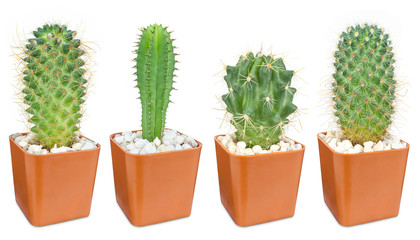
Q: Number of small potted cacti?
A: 4